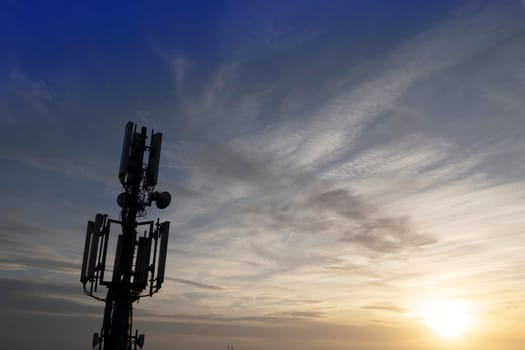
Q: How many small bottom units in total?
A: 2